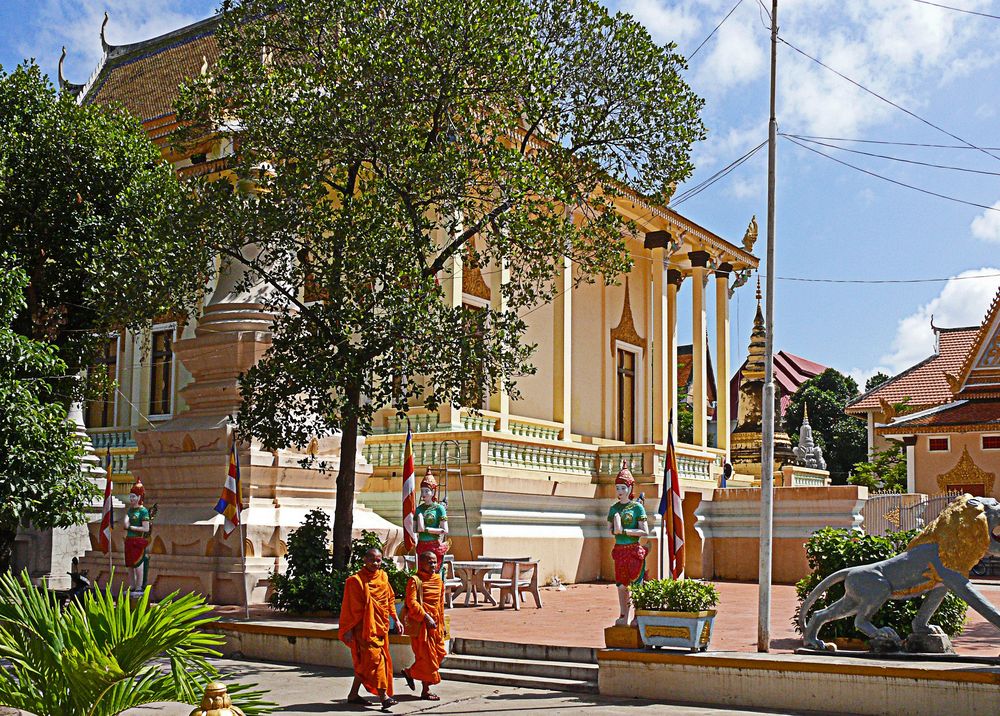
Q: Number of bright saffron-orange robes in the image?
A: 2